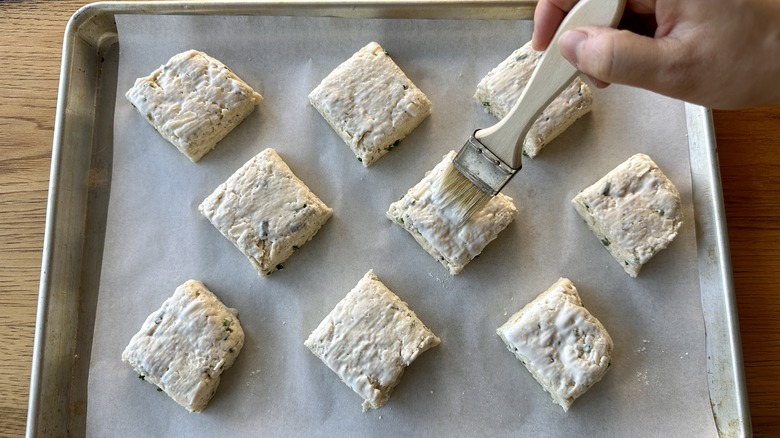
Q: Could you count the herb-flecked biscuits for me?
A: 9